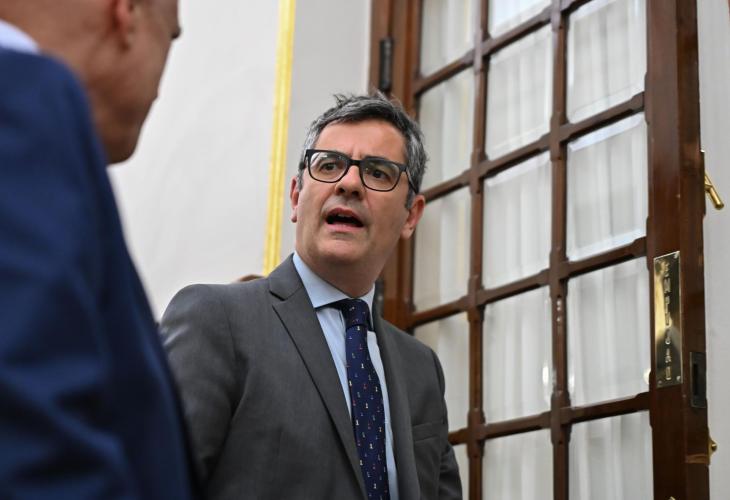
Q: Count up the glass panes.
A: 14